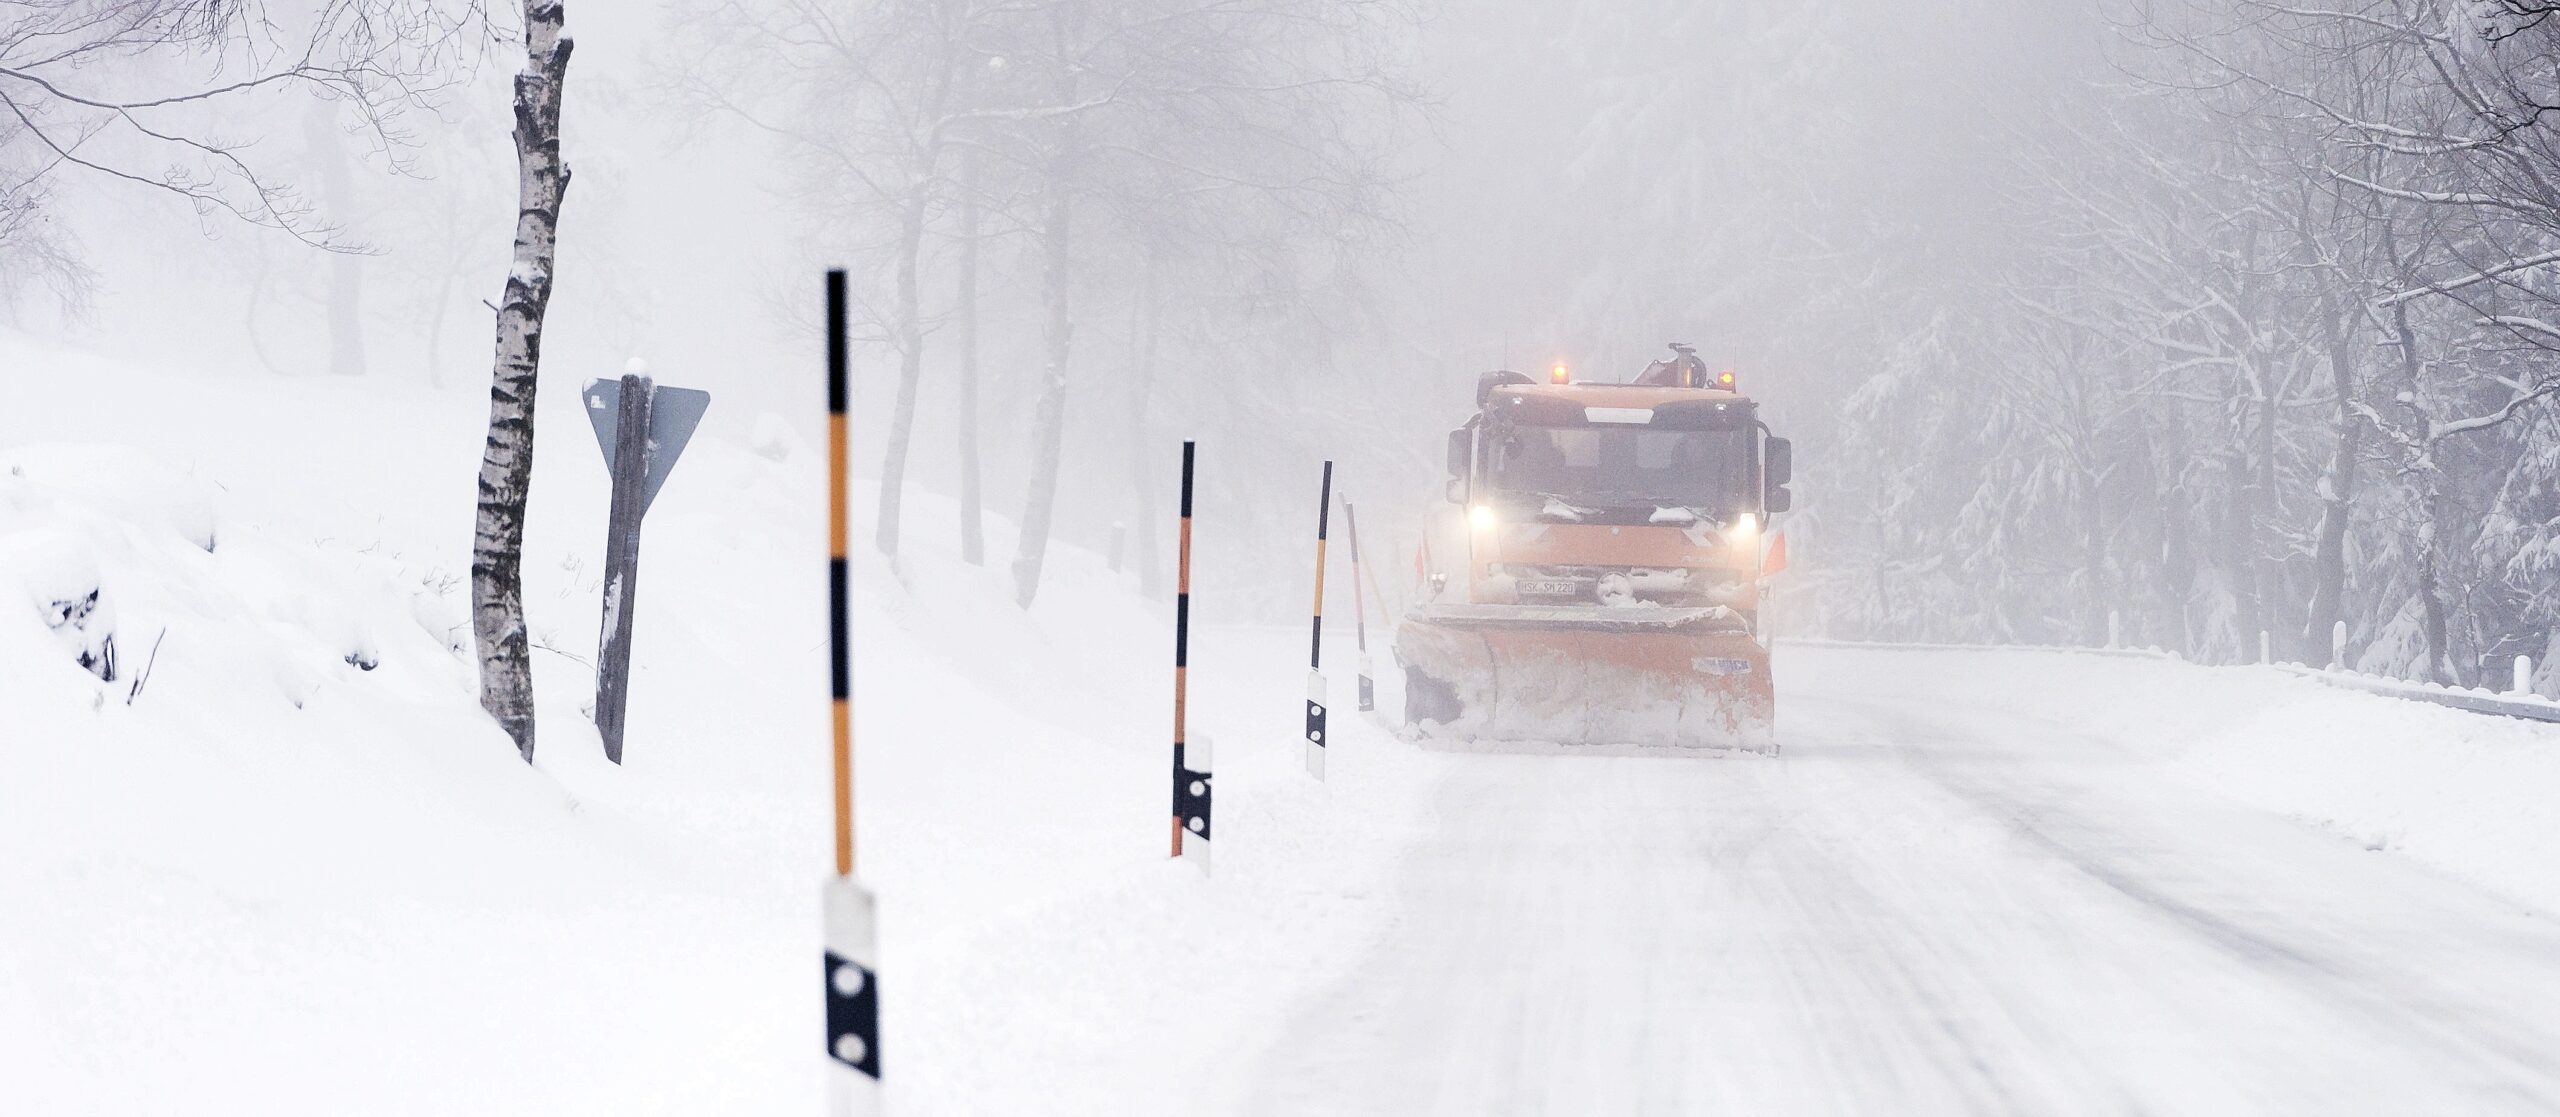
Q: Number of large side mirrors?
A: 2